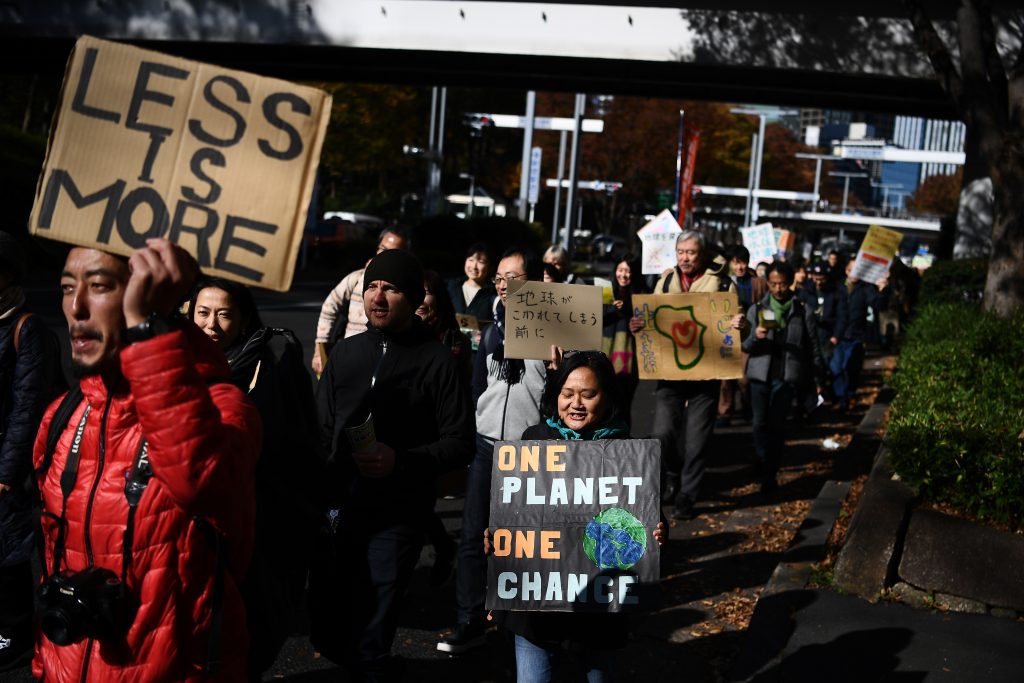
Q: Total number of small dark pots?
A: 0